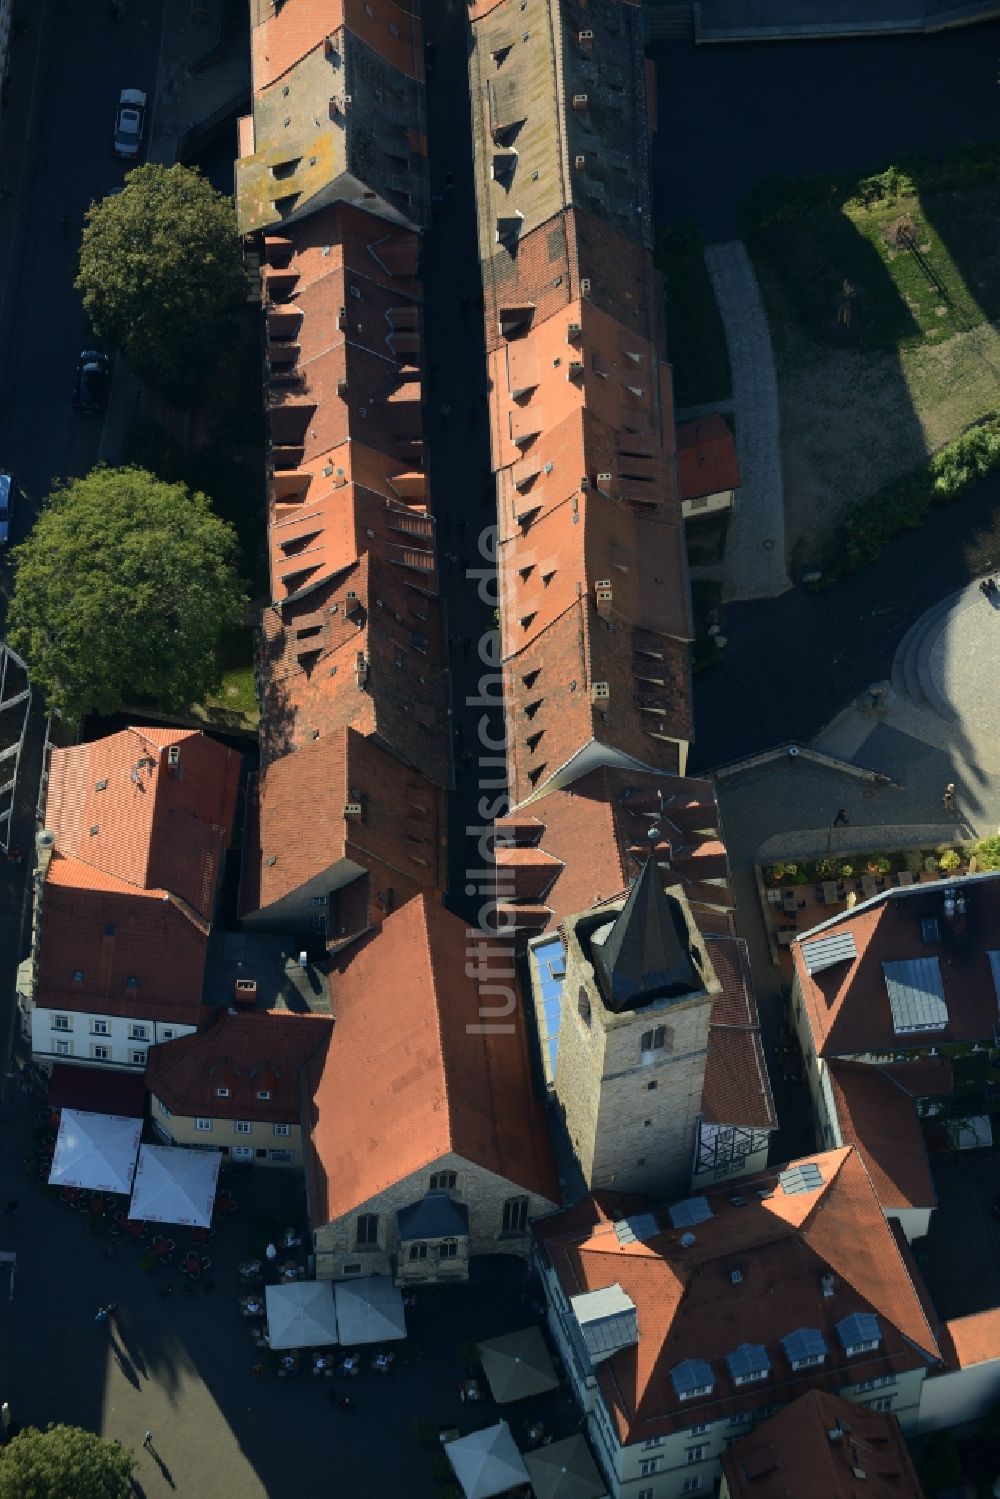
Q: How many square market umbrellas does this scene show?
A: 7